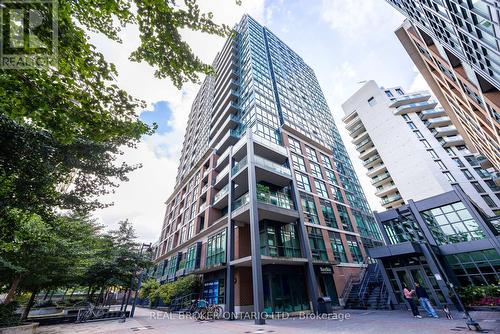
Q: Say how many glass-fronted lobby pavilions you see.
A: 1